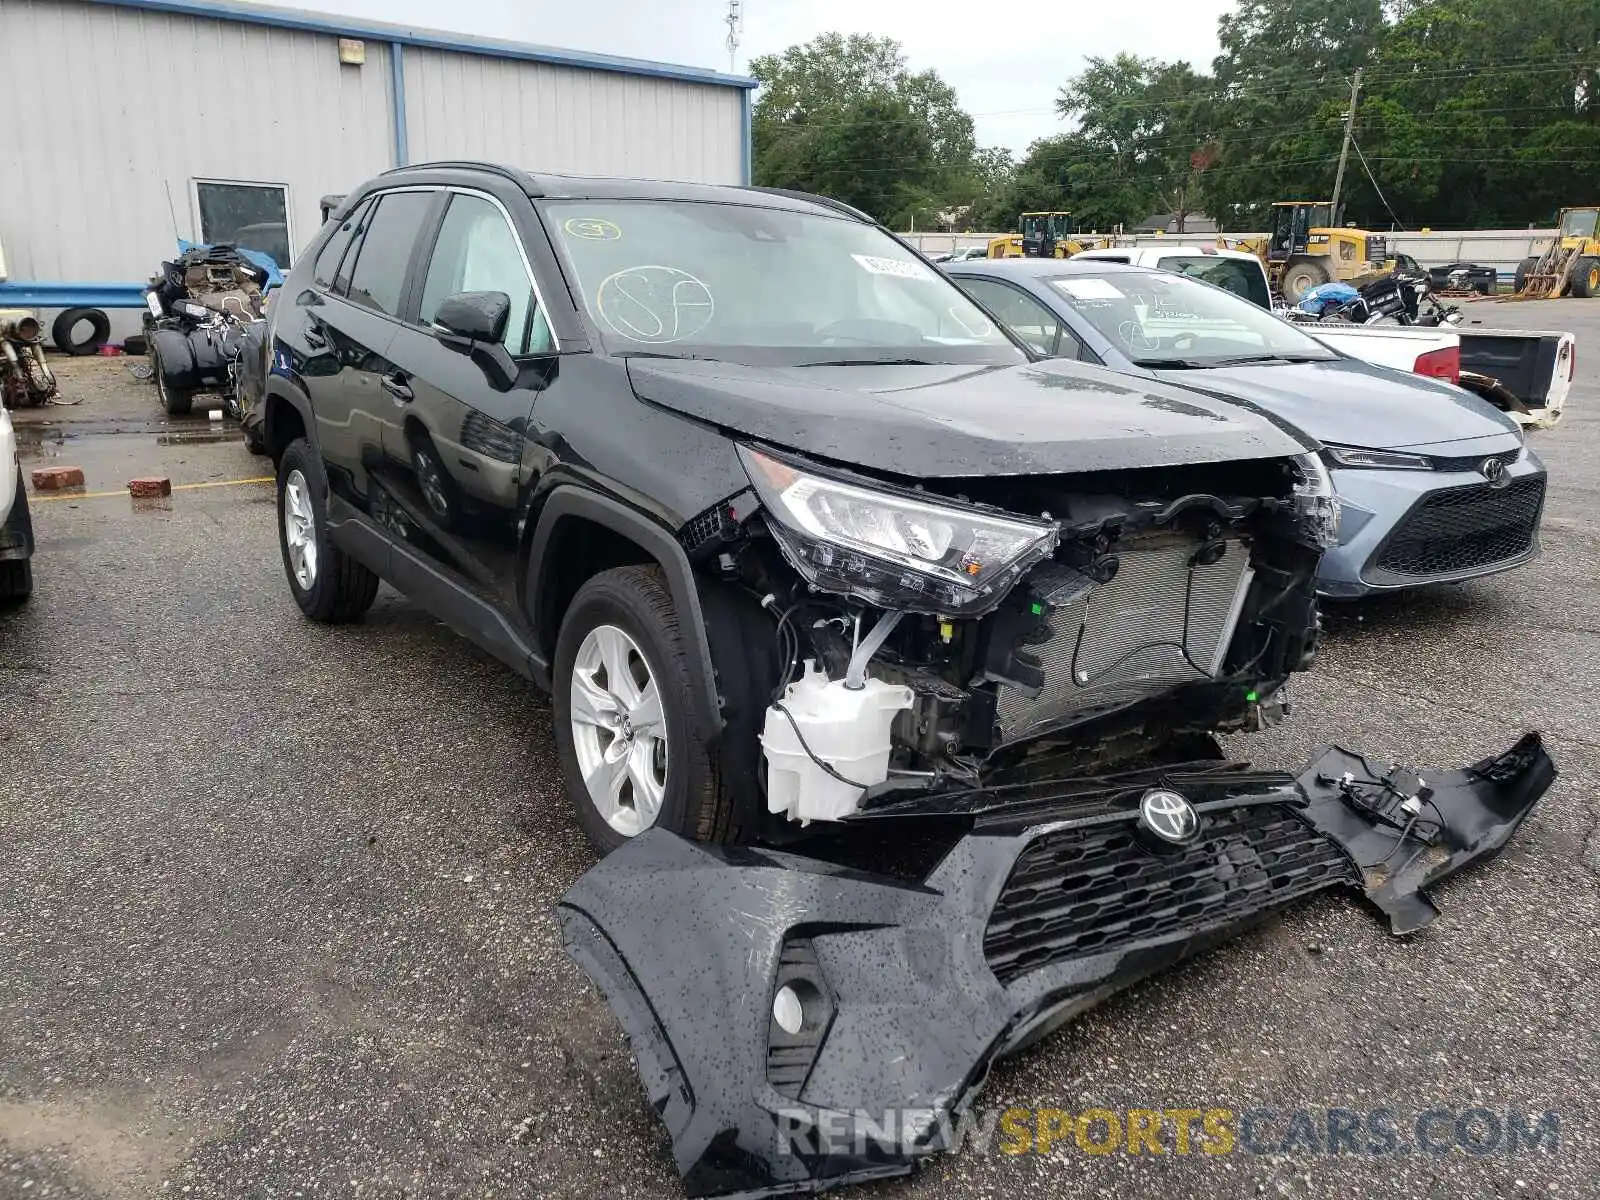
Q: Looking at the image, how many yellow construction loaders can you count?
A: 3